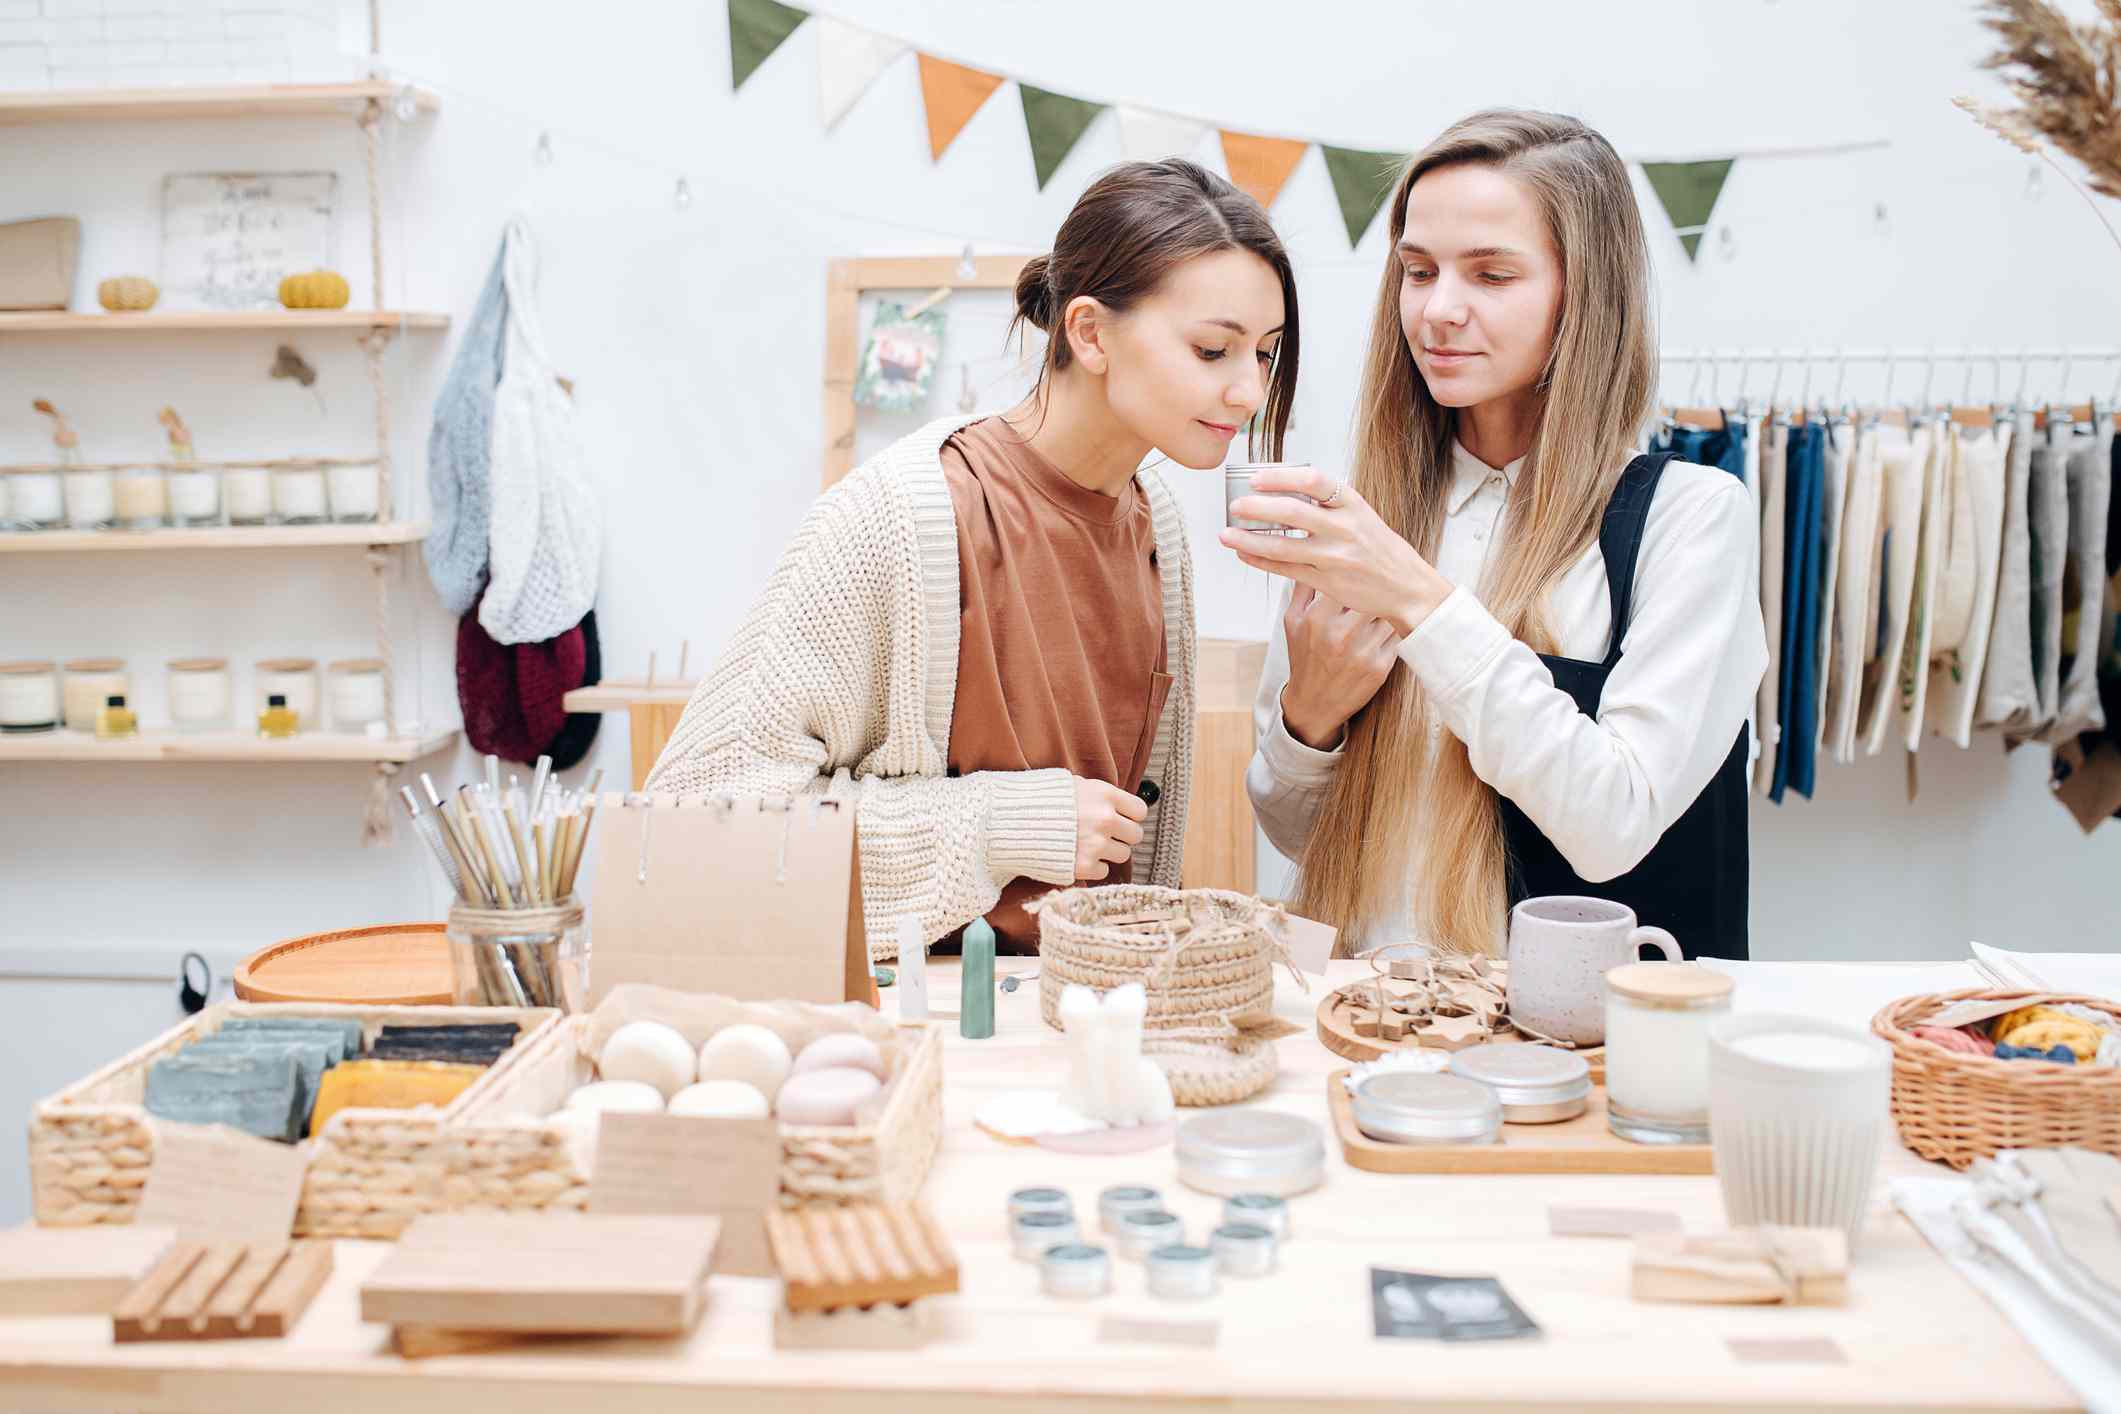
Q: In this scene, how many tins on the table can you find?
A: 11